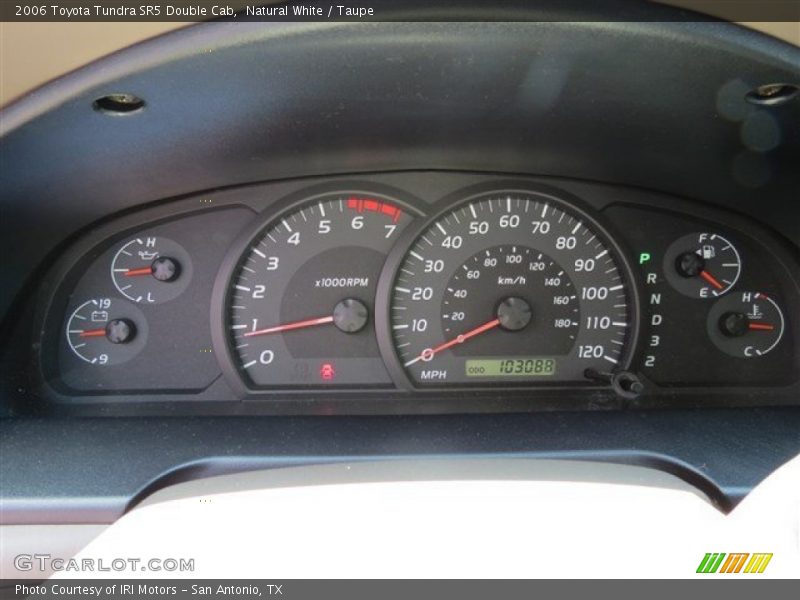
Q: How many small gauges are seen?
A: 4